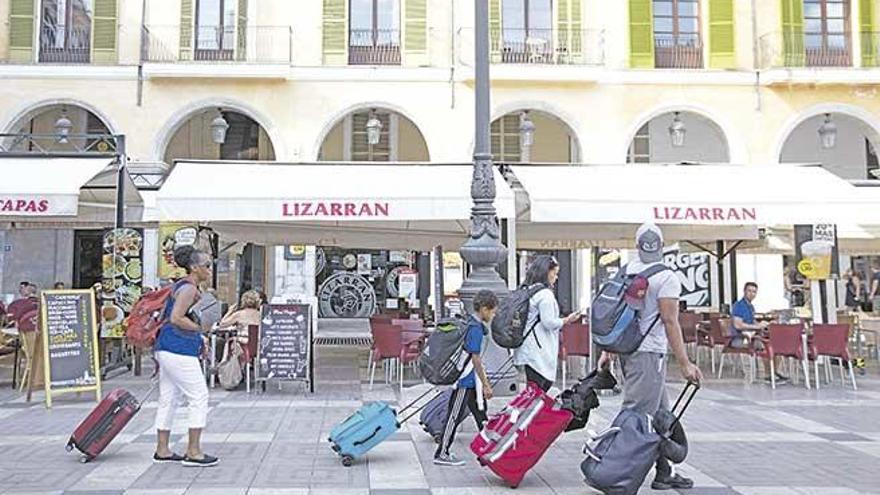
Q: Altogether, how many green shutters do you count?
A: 12